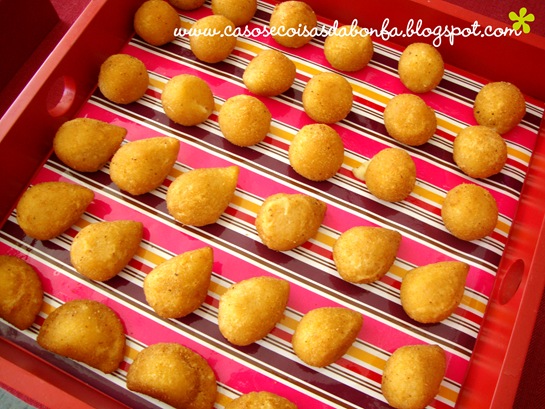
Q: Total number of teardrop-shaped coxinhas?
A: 12